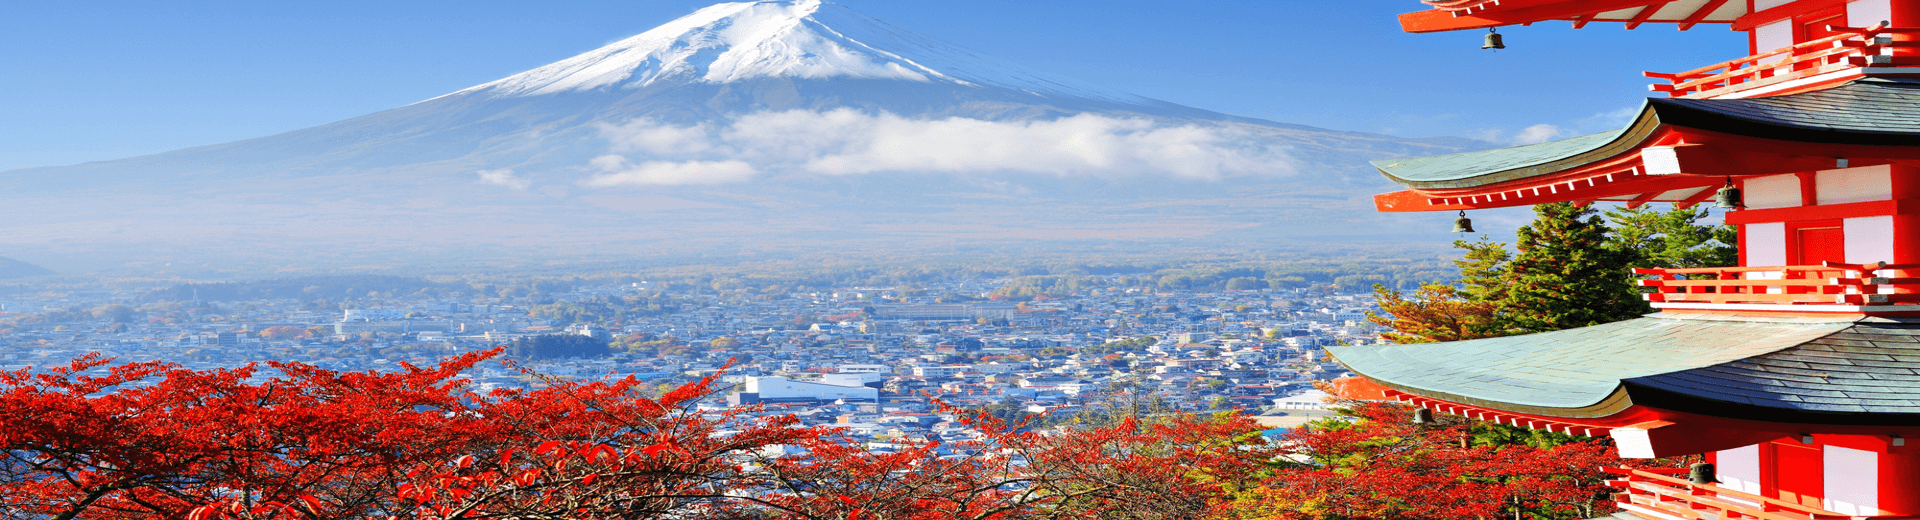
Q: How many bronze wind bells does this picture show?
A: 5